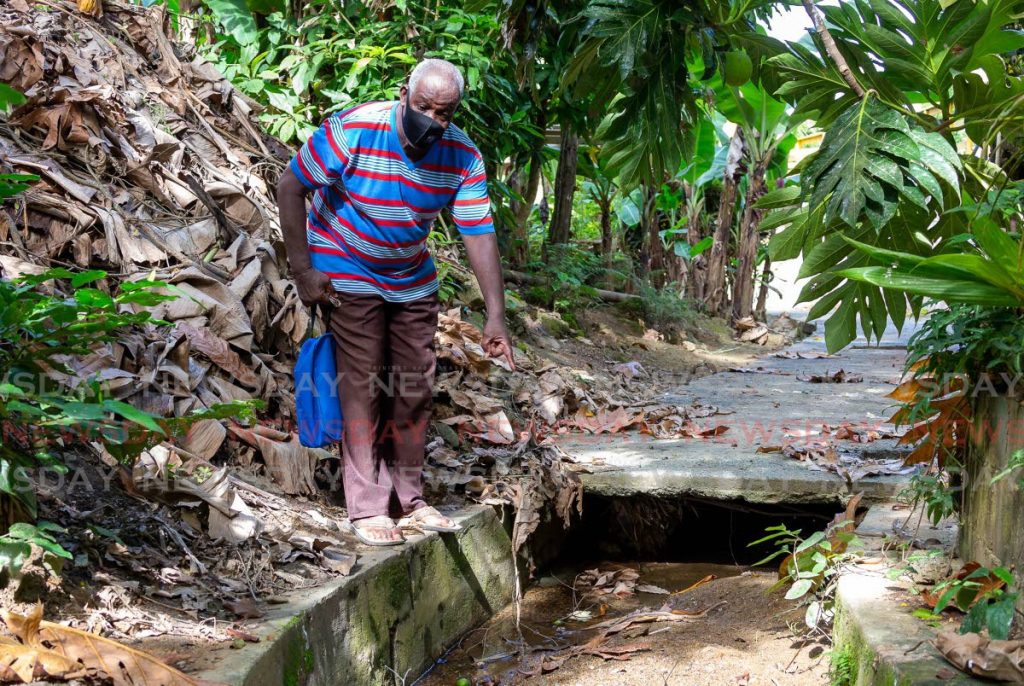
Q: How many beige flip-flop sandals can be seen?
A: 2